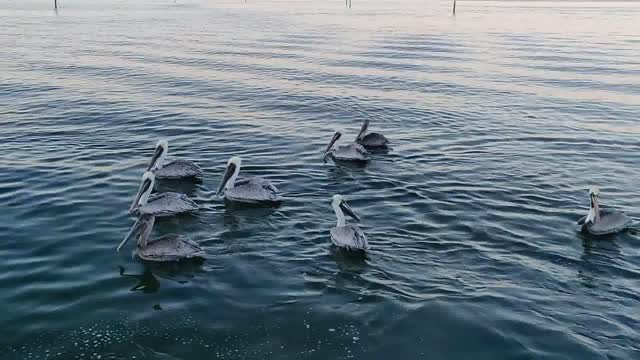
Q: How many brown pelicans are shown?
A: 8